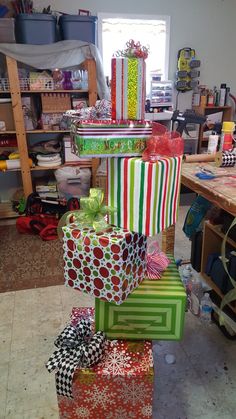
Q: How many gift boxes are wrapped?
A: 6